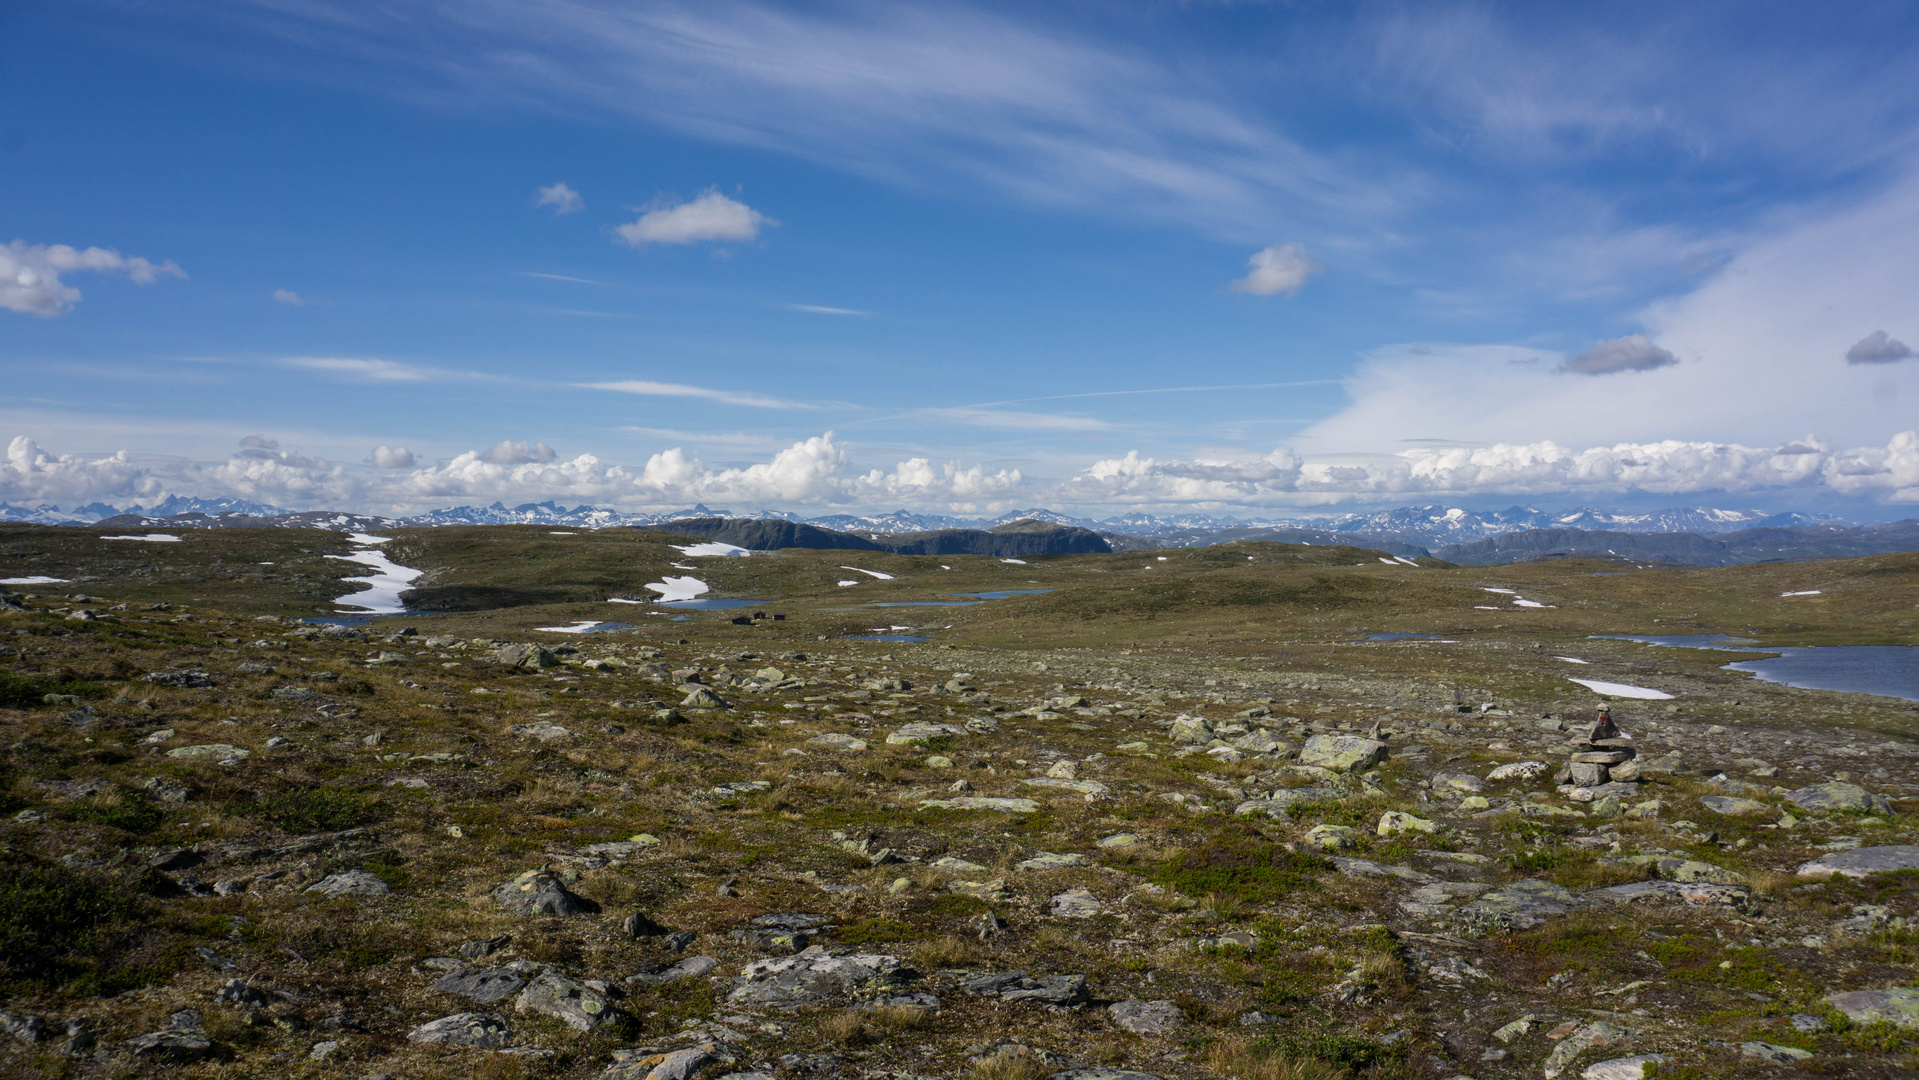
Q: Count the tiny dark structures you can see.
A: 3